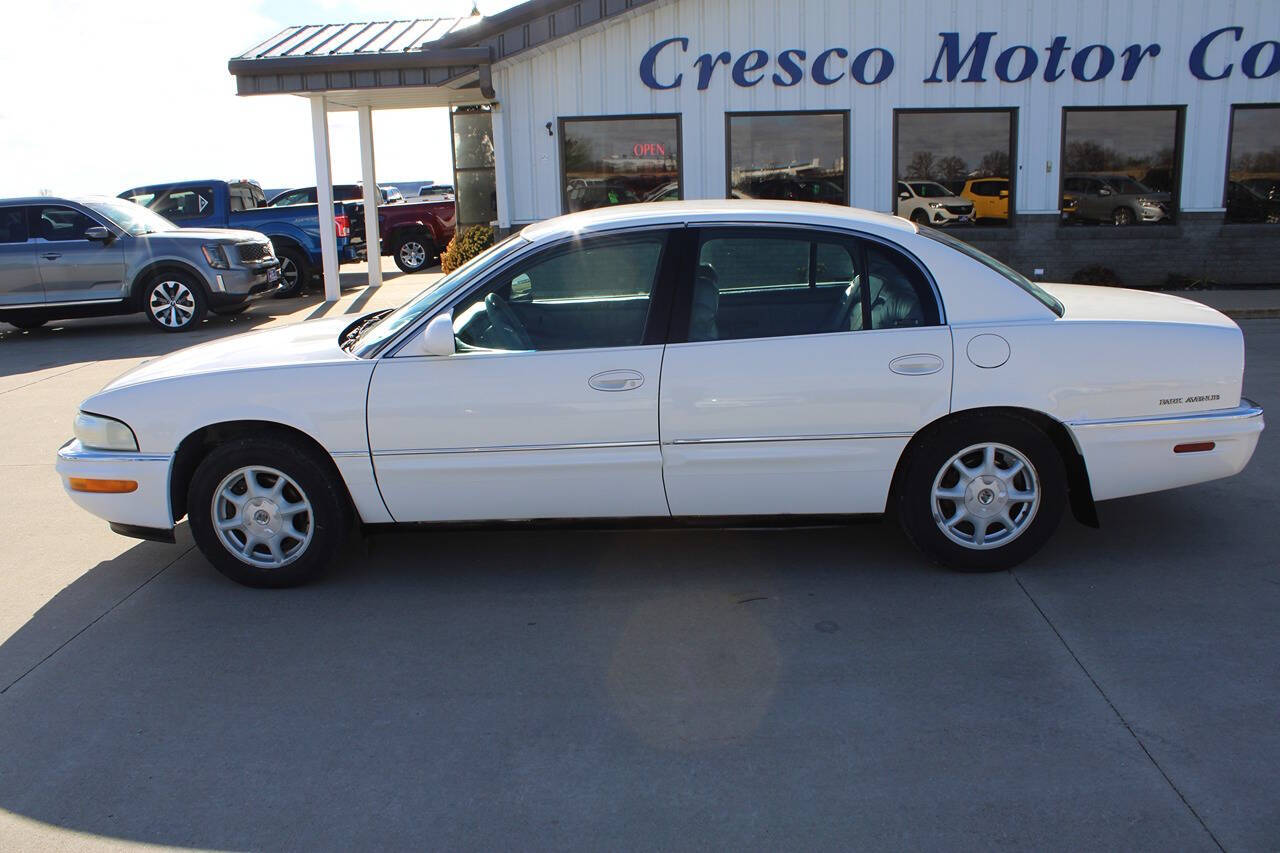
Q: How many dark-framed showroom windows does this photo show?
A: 5